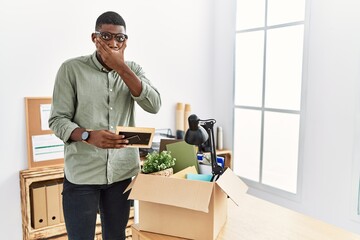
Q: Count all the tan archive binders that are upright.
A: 3